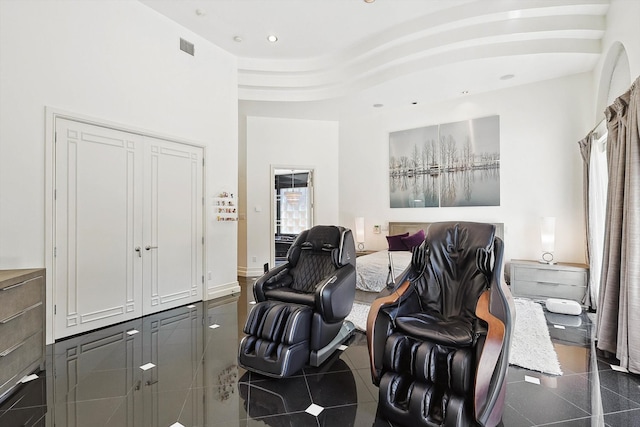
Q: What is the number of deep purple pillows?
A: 2